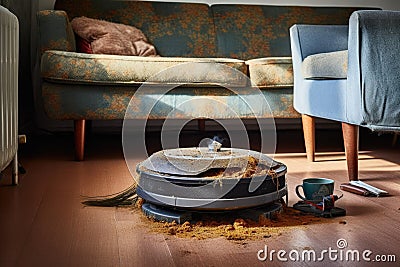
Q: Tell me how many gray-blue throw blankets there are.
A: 1